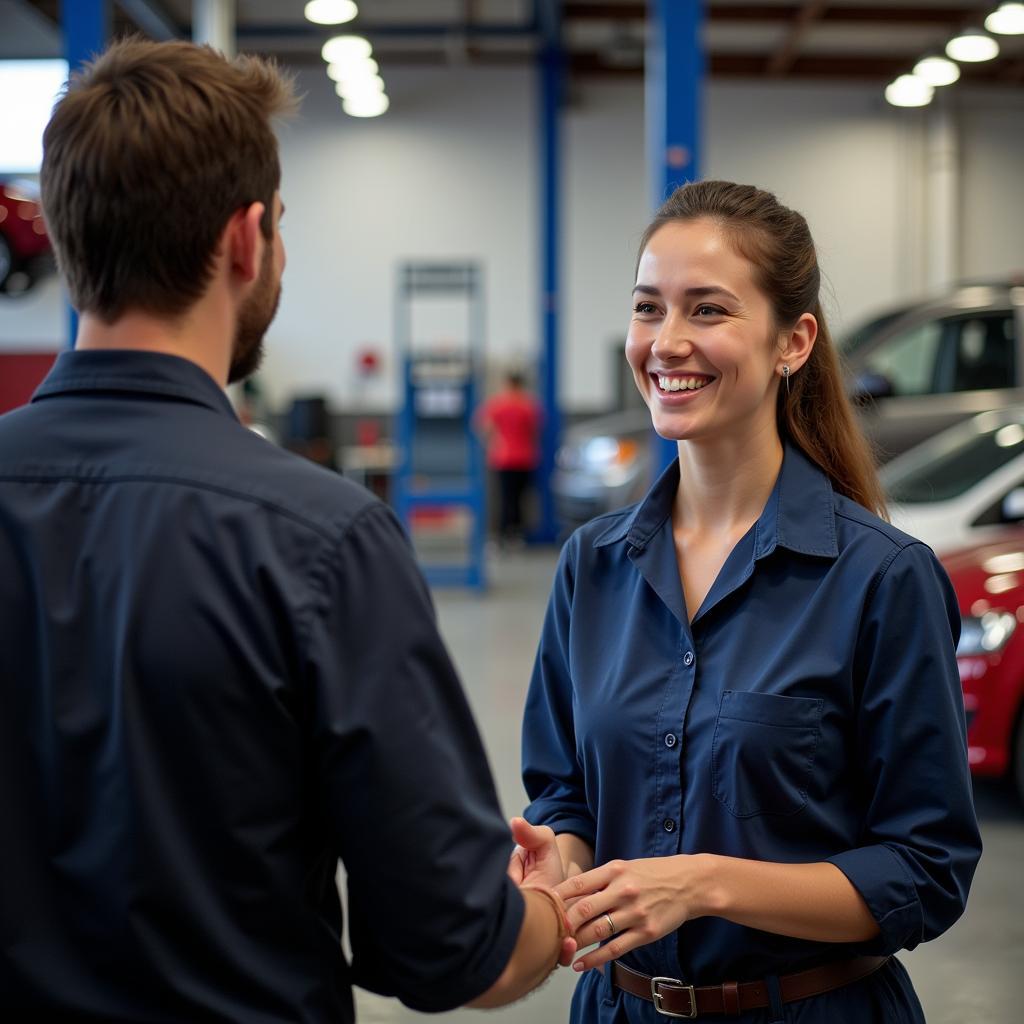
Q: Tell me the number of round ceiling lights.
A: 9